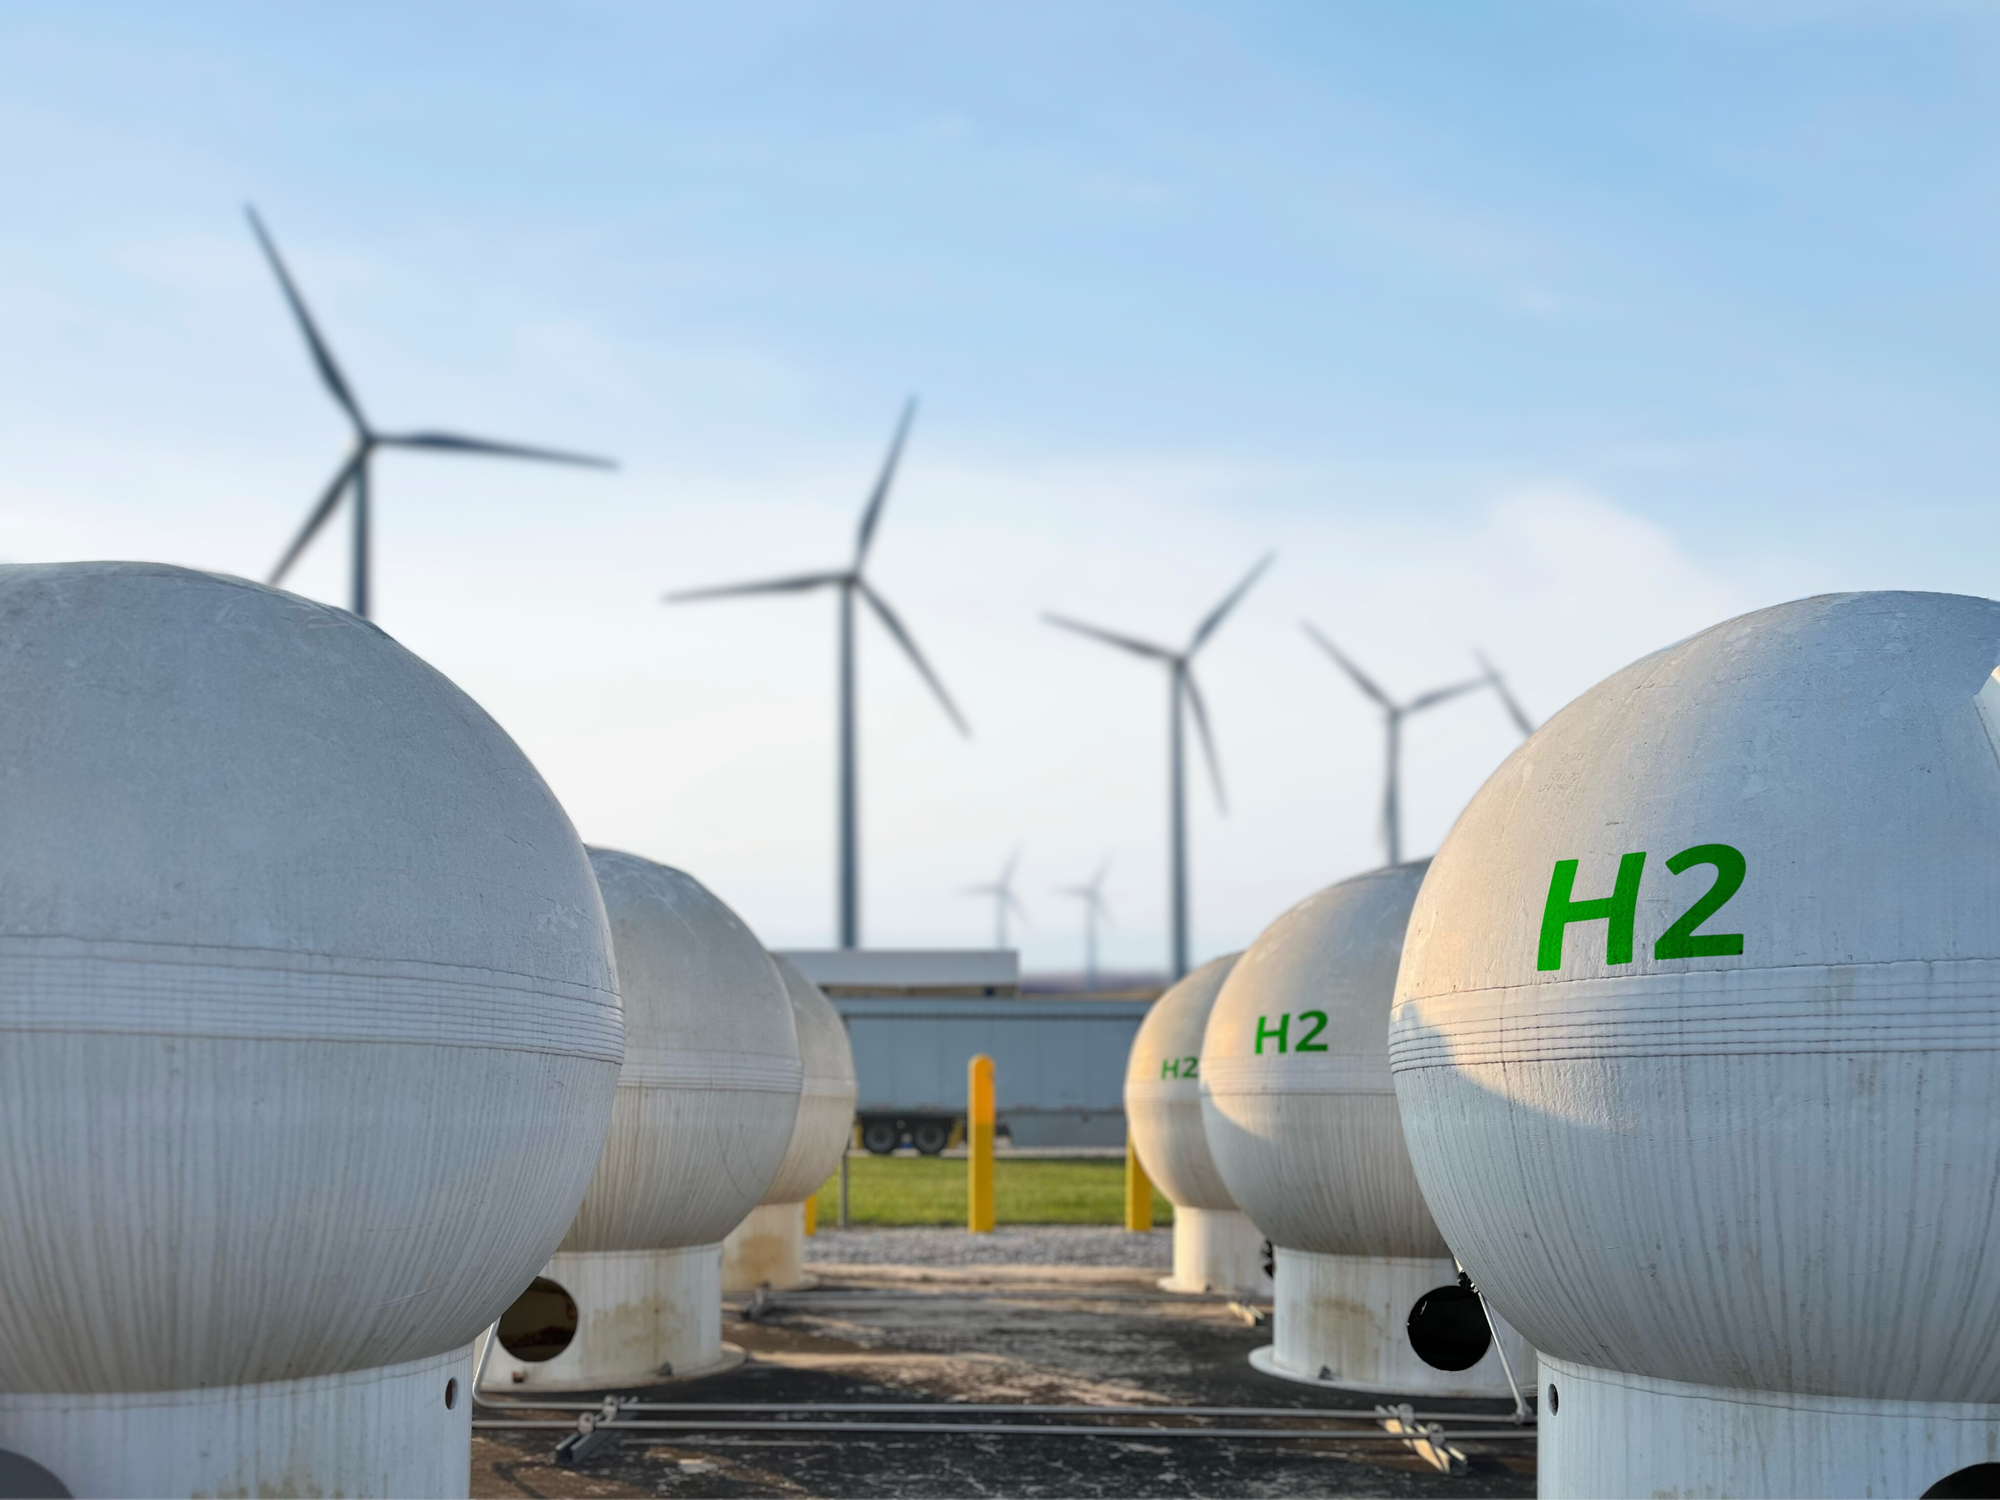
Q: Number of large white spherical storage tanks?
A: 6